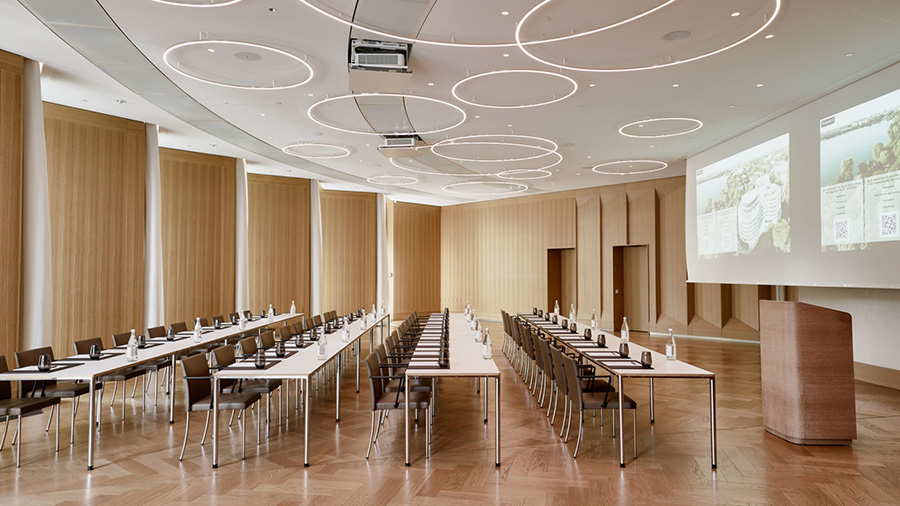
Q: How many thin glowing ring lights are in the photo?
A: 14